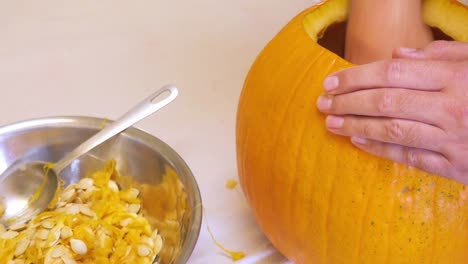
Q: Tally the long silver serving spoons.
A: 1